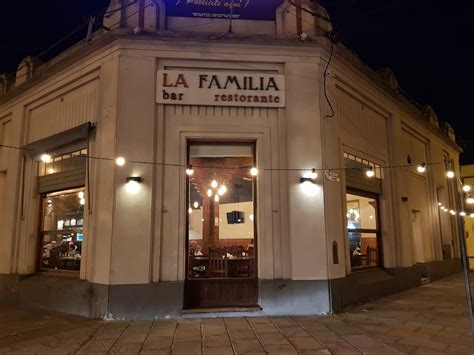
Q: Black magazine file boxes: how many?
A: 0